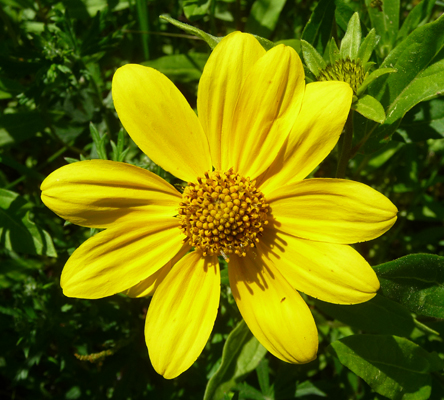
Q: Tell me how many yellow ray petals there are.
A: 11